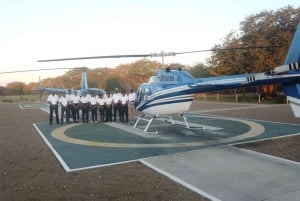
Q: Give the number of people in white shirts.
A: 11